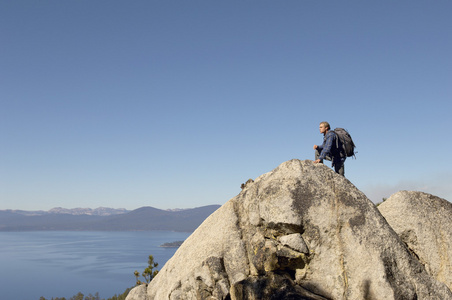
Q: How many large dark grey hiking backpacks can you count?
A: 1